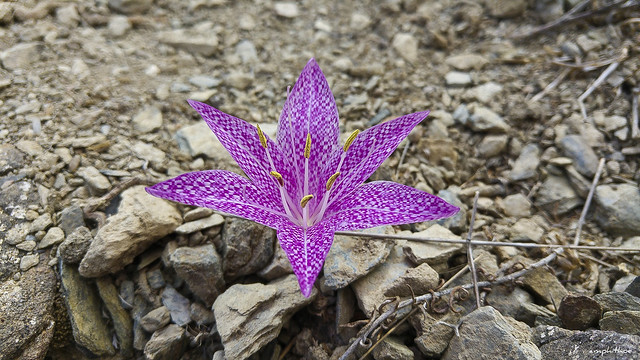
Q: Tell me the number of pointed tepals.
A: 6